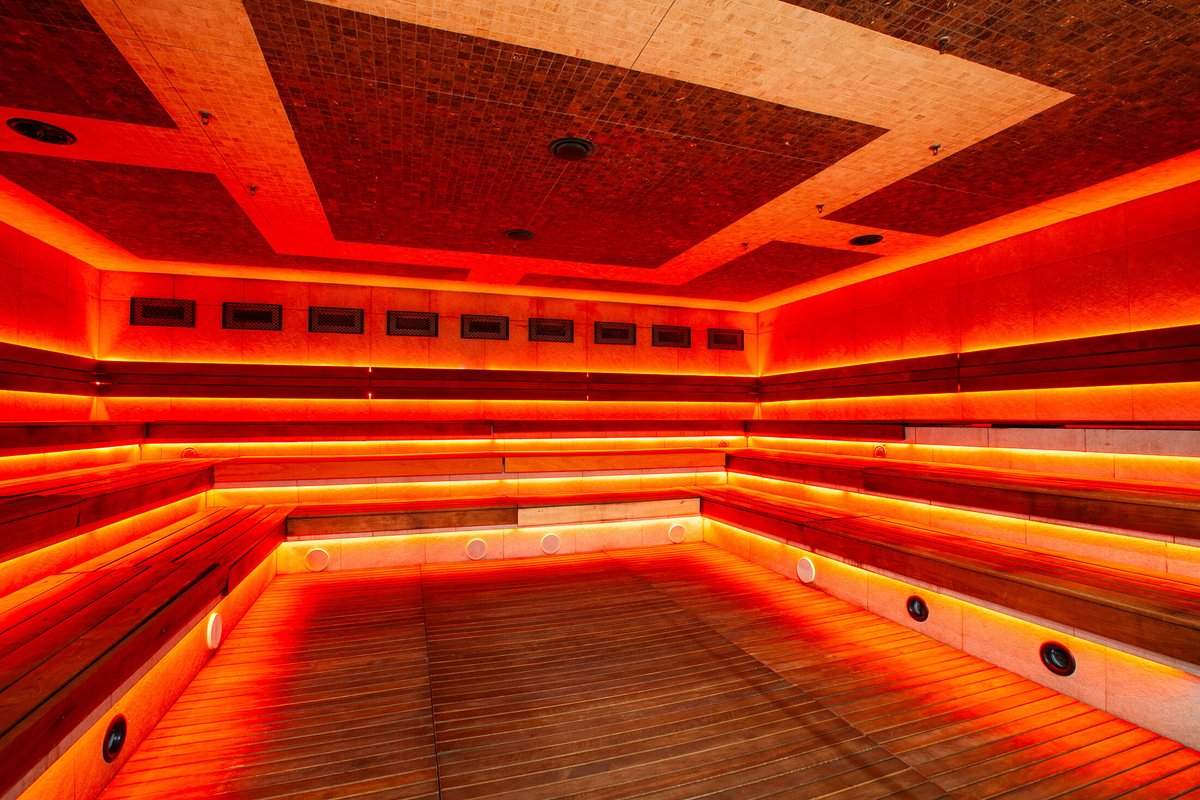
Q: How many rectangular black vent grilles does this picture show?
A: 9